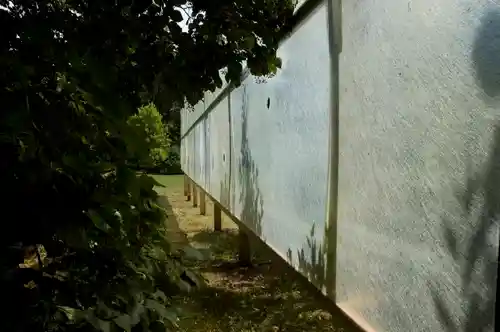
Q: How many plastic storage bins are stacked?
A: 0